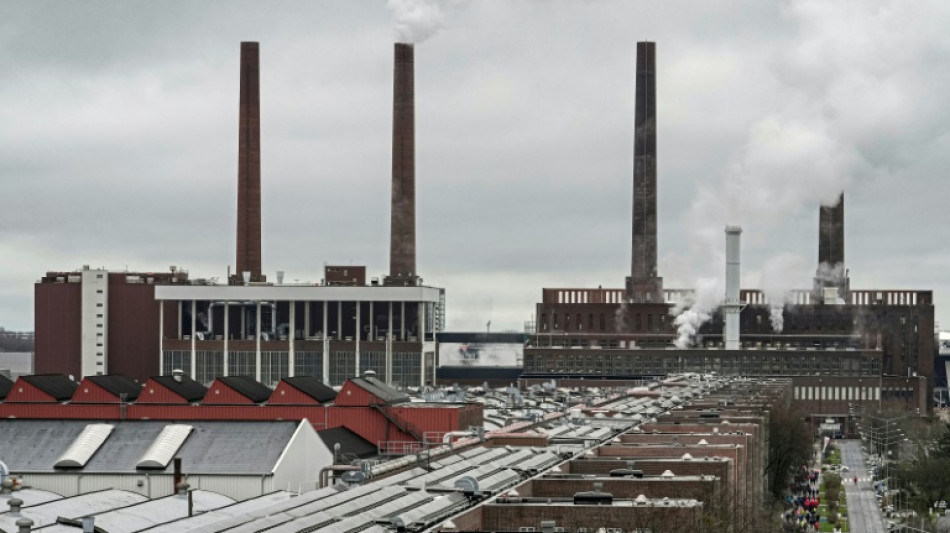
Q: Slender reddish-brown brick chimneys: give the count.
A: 4